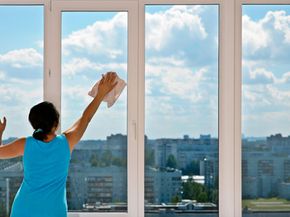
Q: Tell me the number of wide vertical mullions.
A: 3